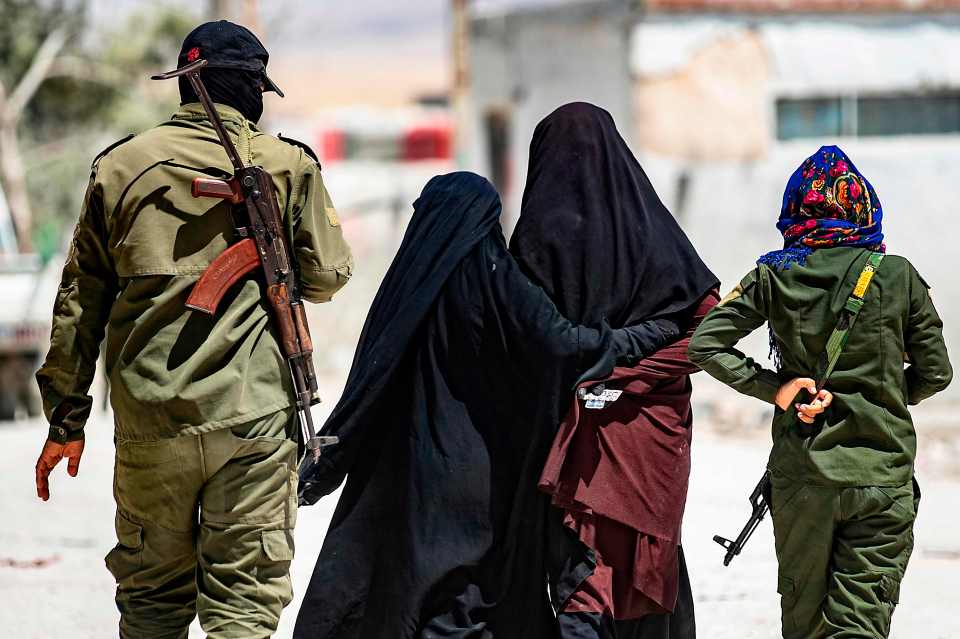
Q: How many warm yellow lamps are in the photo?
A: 0